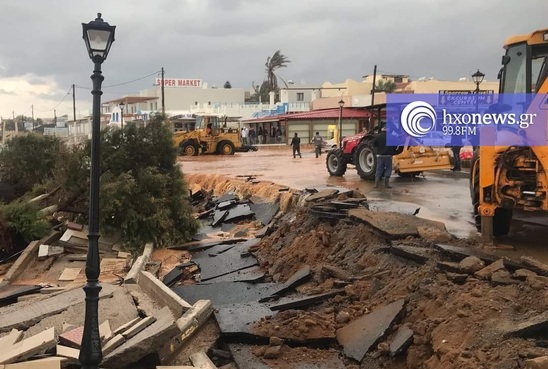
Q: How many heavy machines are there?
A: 3